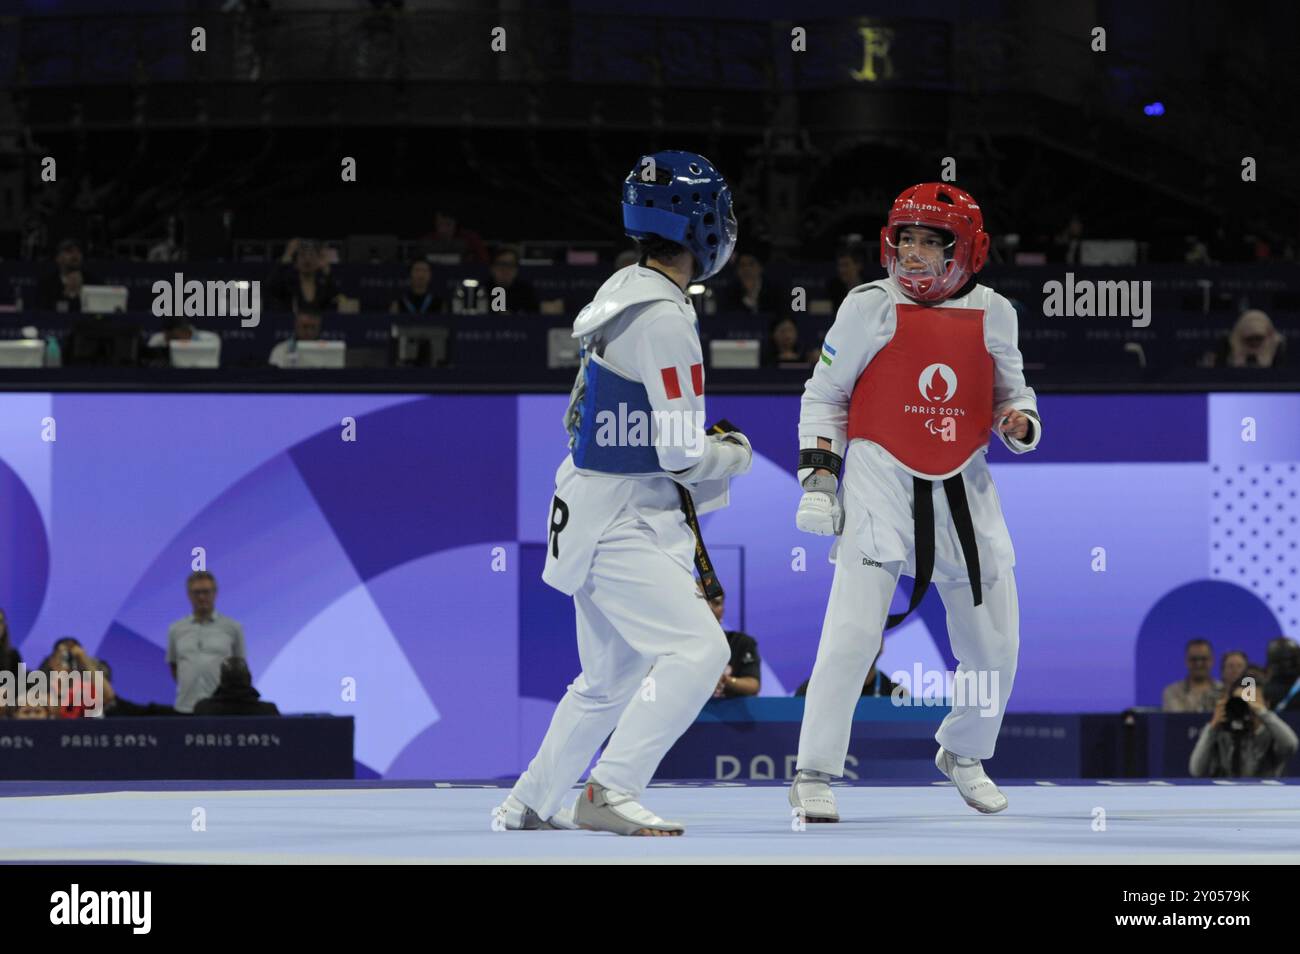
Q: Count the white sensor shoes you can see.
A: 4